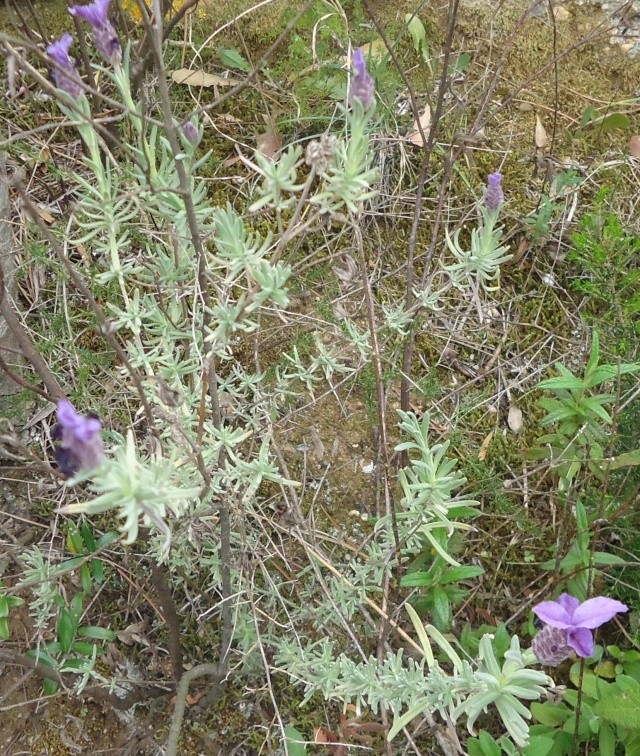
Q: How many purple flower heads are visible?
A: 7